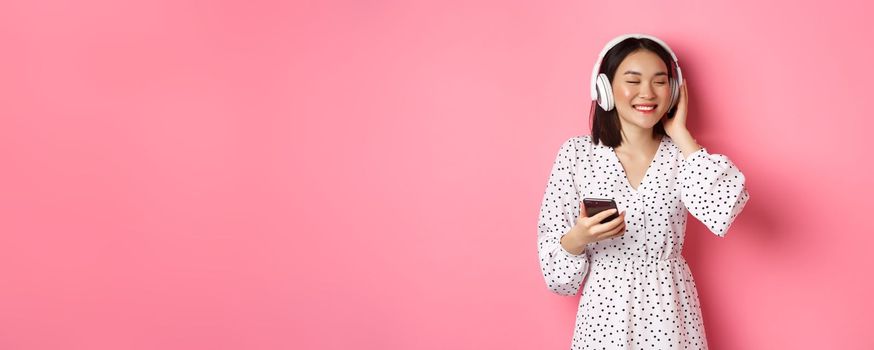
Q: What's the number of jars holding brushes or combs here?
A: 0